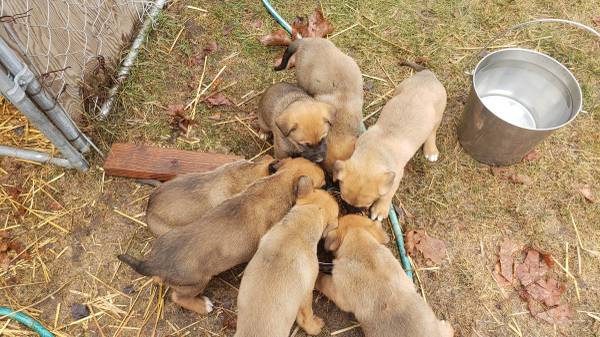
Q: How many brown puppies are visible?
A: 7